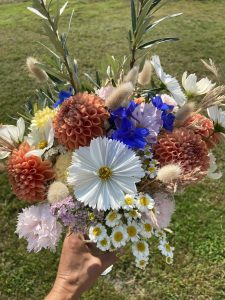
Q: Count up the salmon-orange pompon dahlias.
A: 4